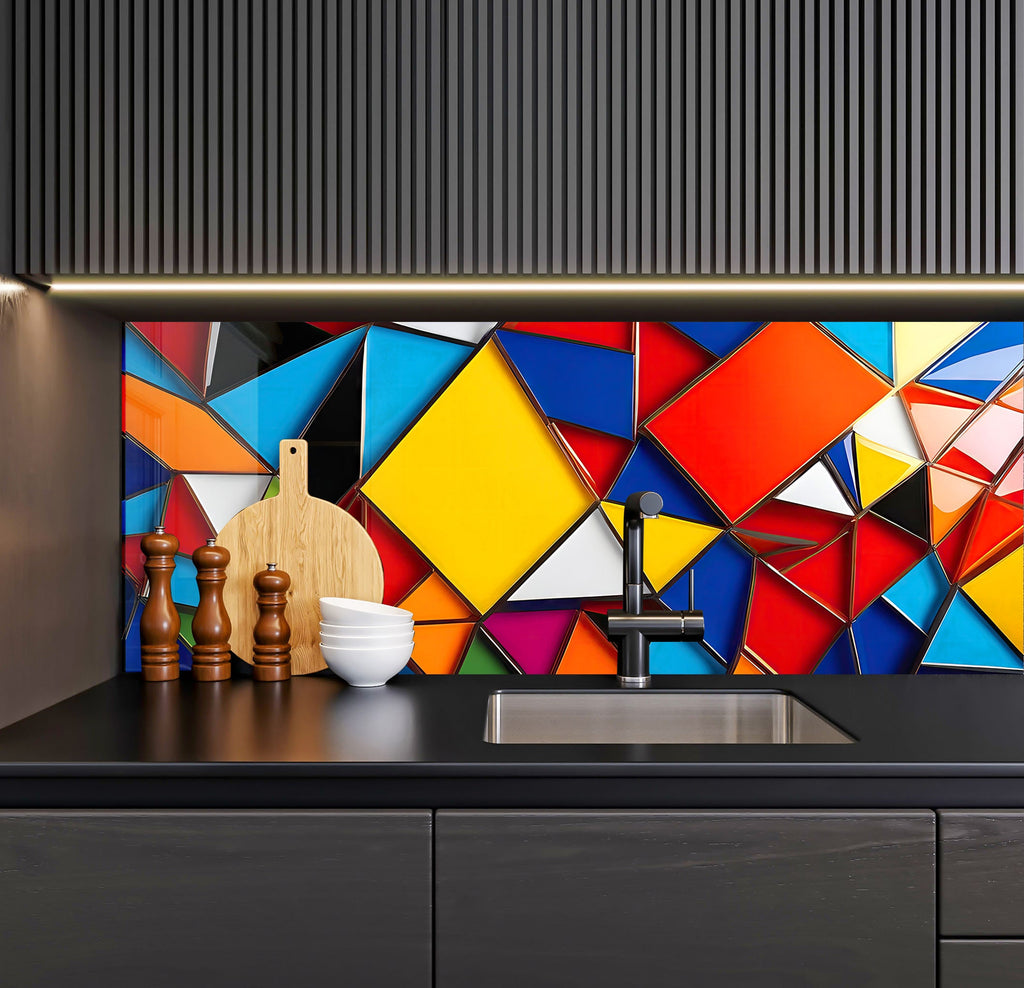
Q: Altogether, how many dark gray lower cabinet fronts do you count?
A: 4